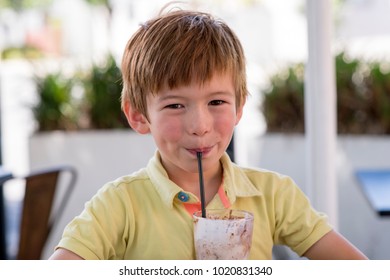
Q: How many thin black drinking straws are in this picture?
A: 1